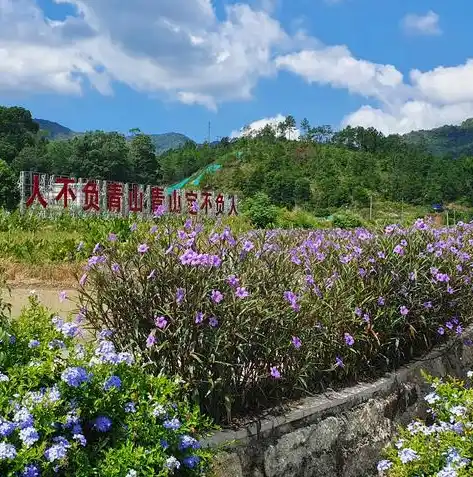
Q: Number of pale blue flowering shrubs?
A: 2